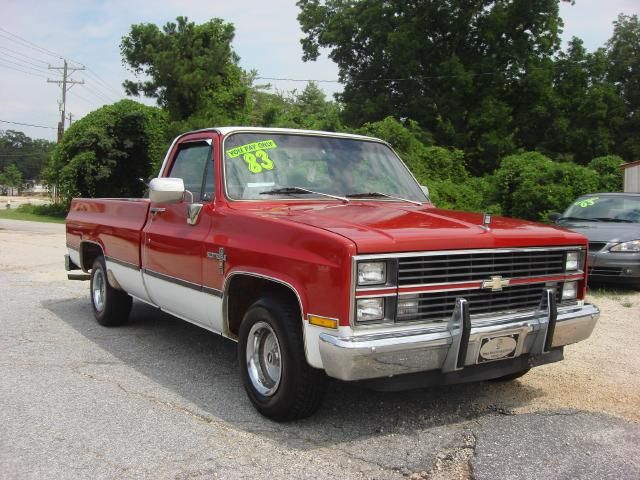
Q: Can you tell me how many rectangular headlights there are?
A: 4